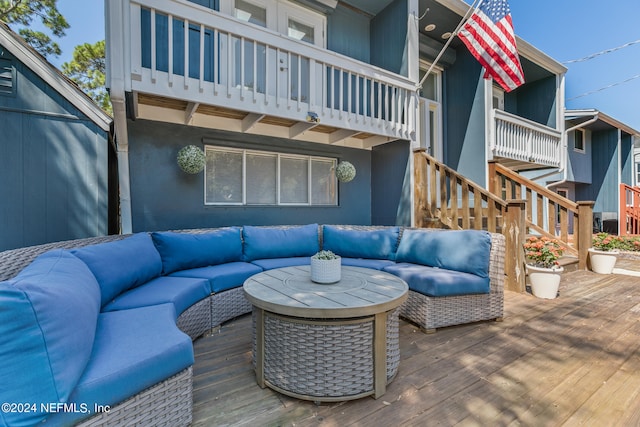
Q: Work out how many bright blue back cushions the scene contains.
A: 6